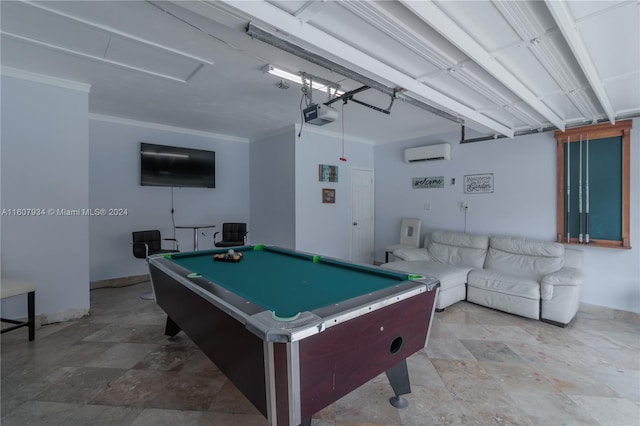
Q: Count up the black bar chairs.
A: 2